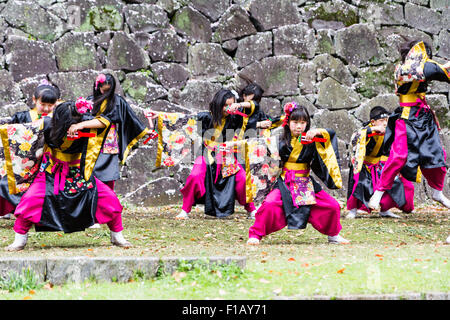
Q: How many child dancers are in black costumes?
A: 8